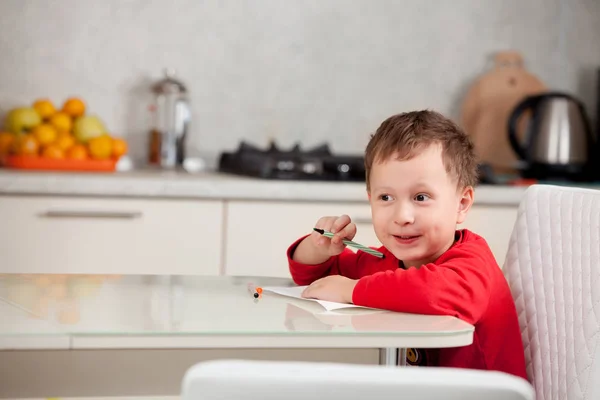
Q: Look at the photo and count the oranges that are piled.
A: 11